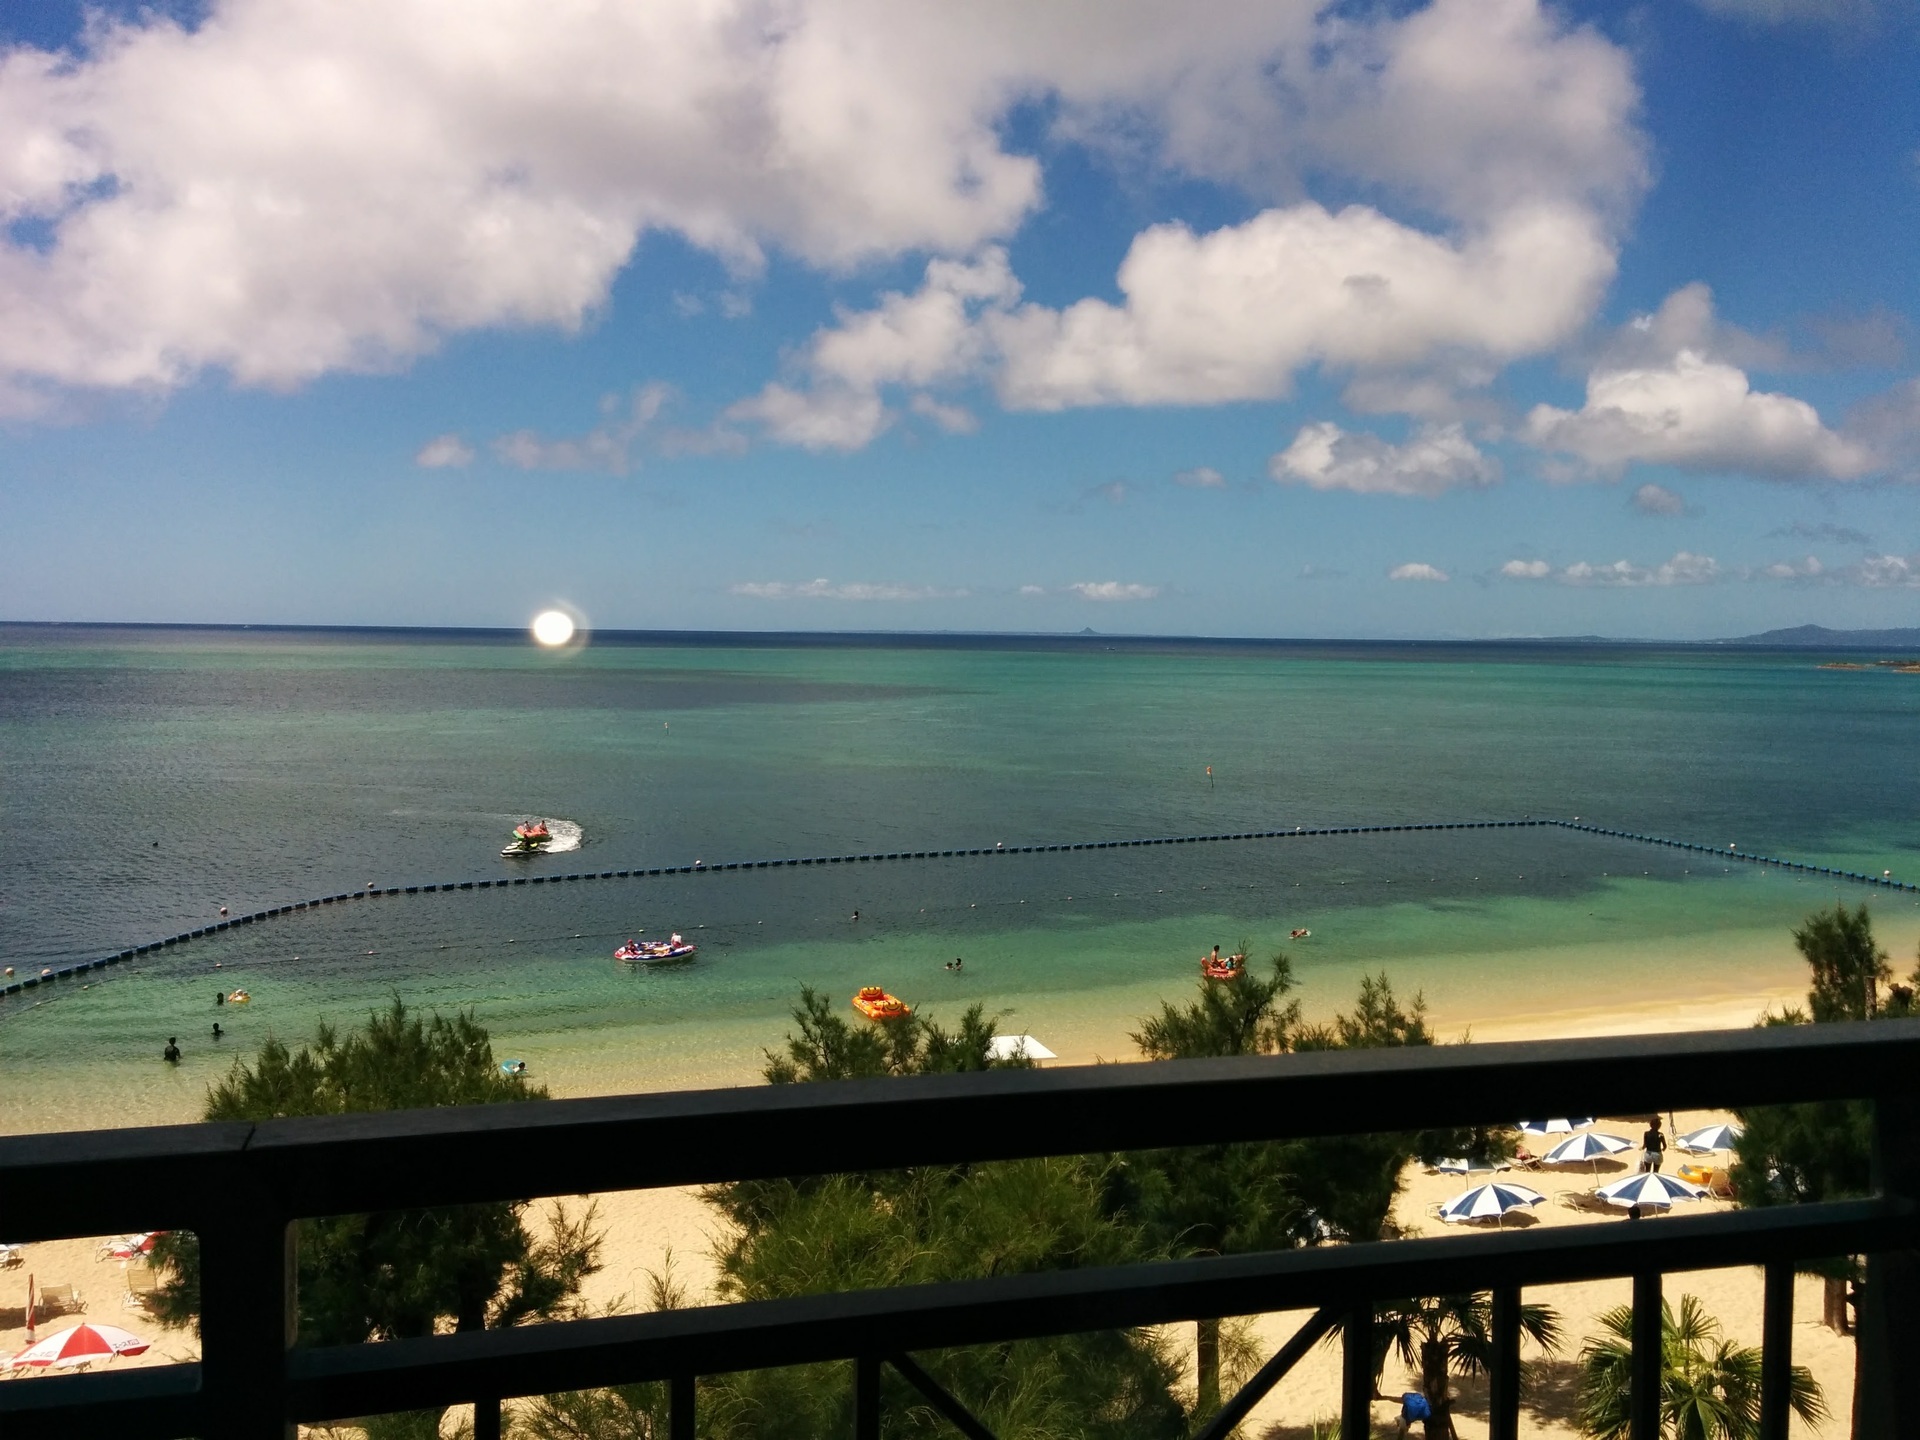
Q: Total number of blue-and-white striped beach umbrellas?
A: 6